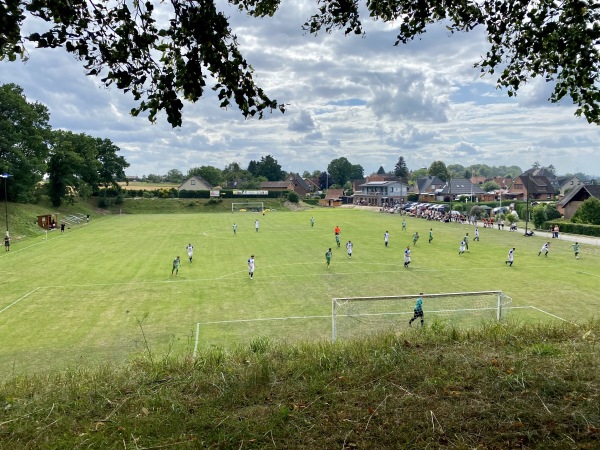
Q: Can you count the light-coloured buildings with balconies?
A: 1